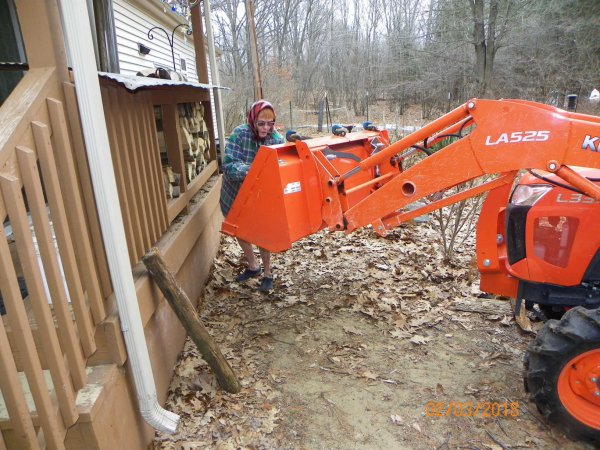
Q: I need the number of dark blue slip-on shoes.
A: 2